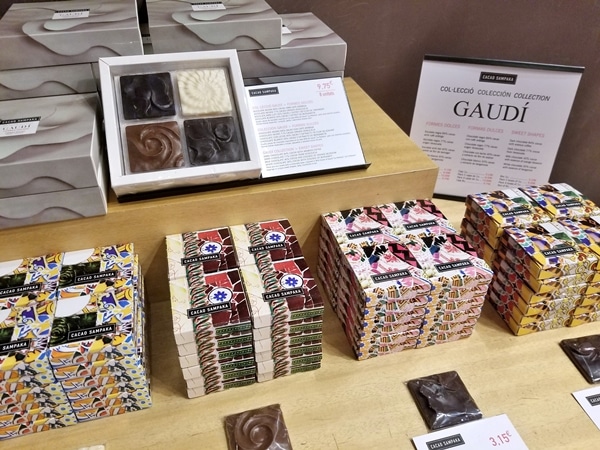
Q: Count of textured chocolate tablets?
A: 7